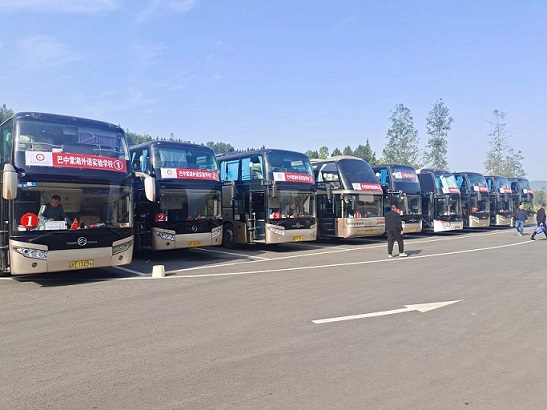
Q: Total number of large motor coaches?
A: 9